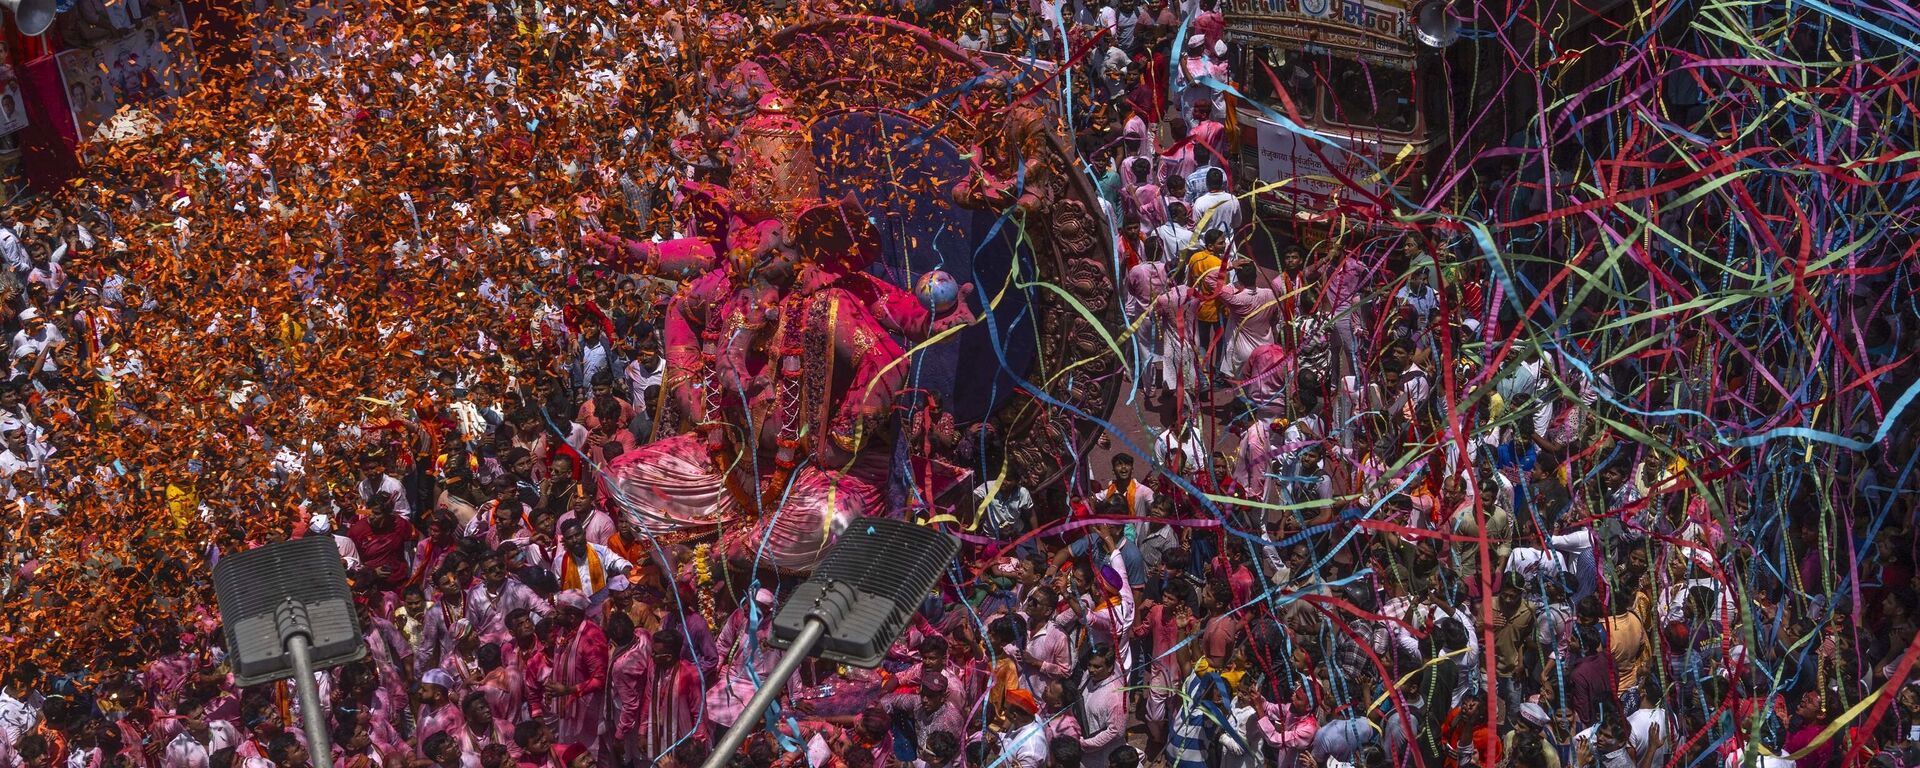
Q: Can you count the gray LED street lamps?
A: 2